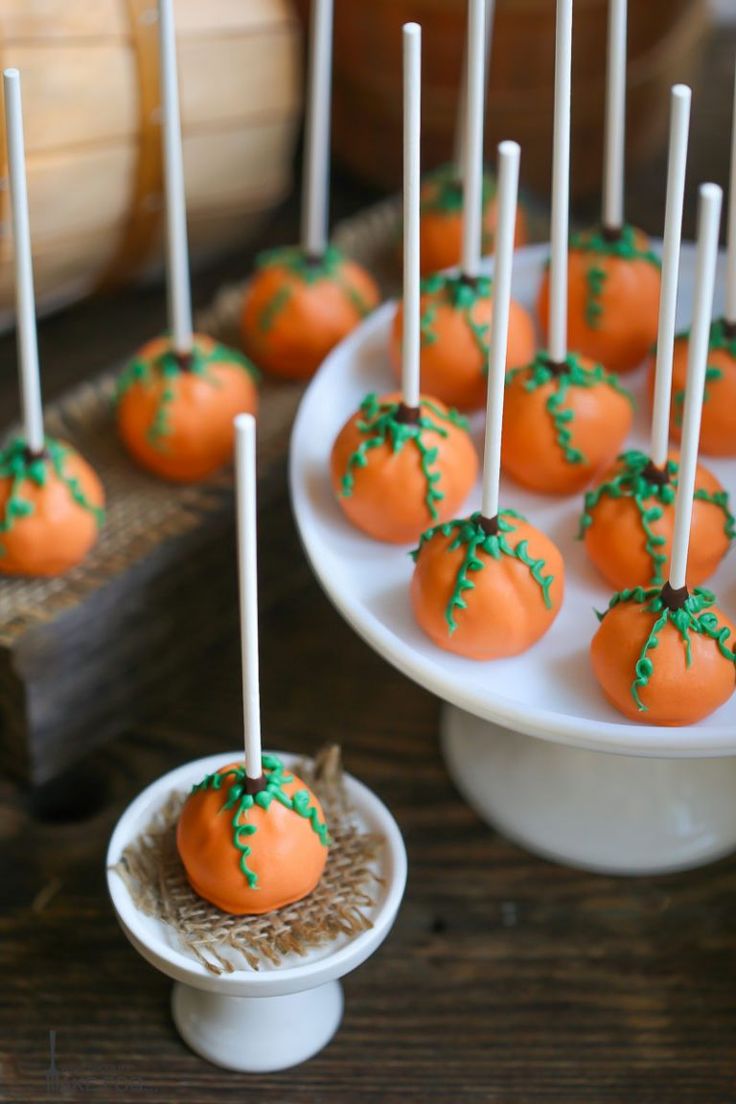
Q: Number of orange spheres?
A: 13